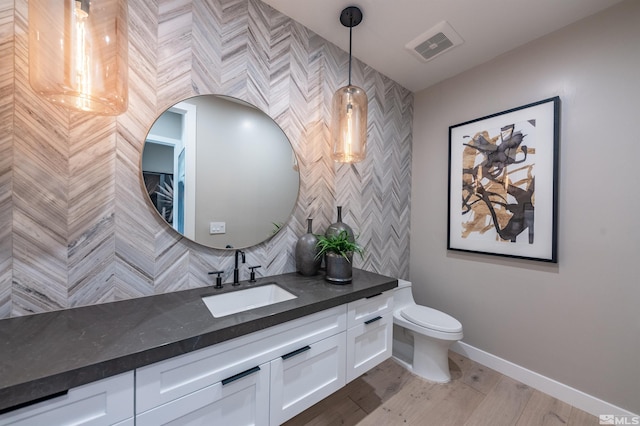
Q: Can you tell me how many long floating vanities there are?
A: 1